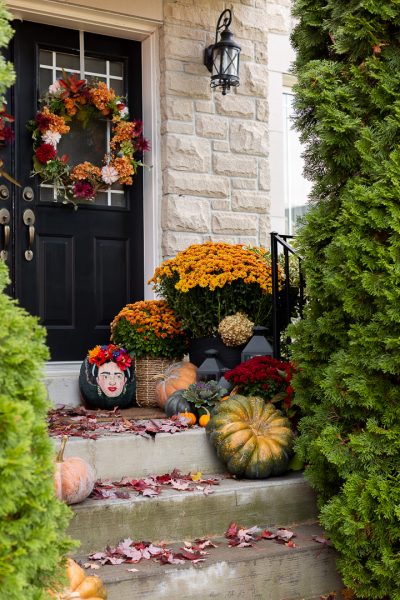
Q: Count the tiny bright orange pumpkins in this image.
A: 2